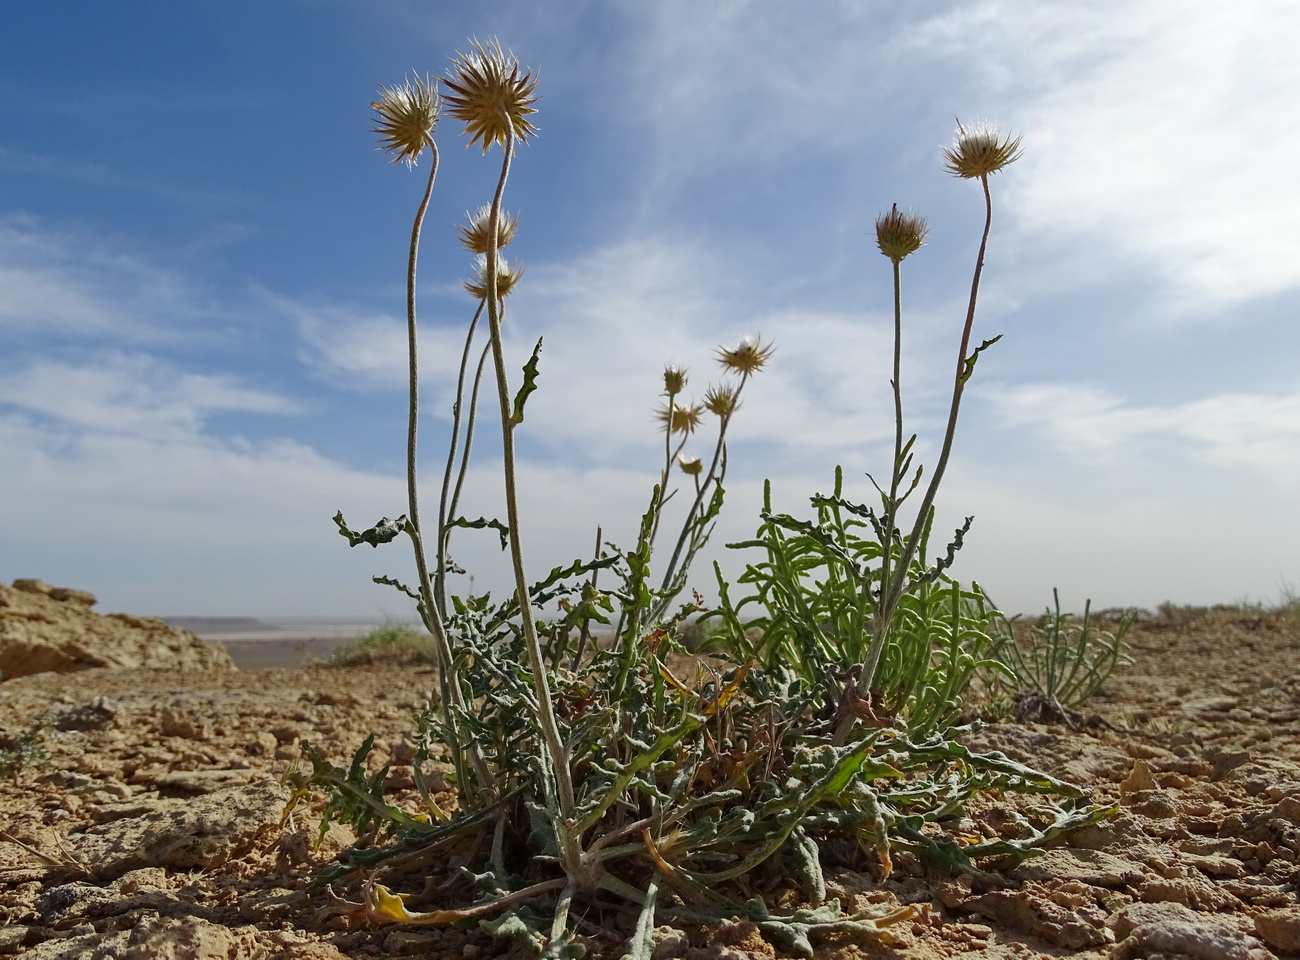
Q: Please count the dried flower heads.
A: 11